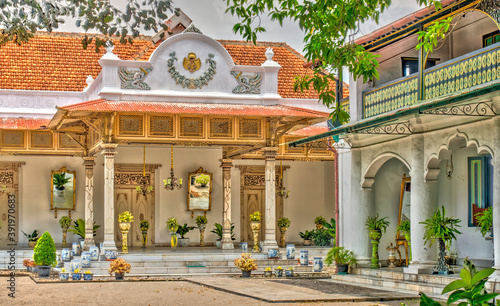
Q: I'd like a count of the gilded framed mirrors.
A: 3